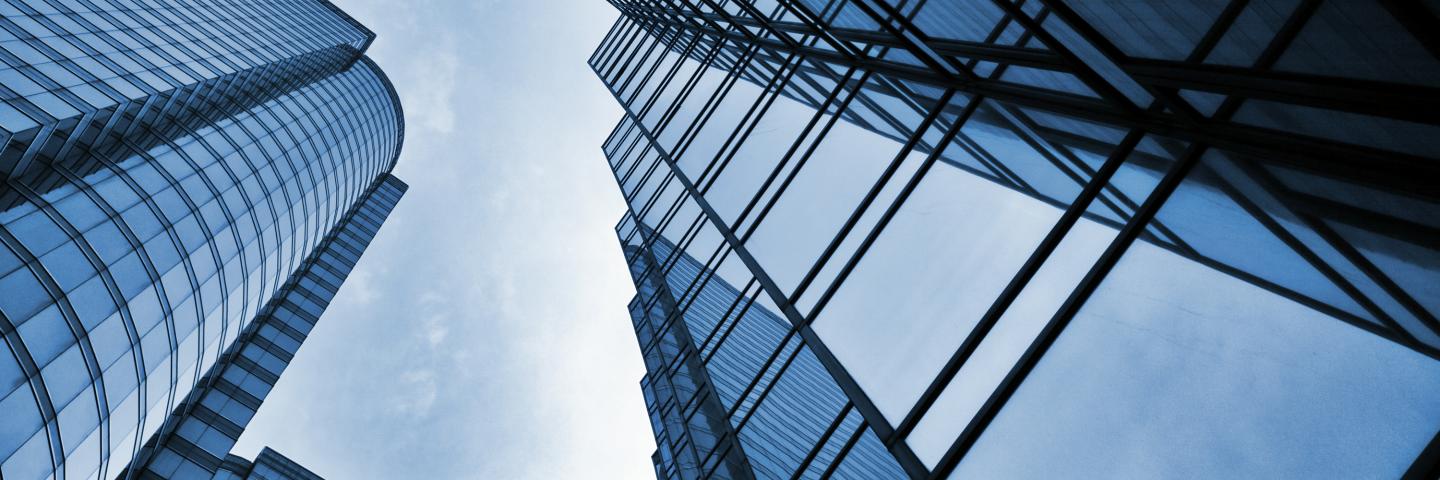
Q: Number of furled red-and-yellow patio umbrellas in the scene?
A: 0